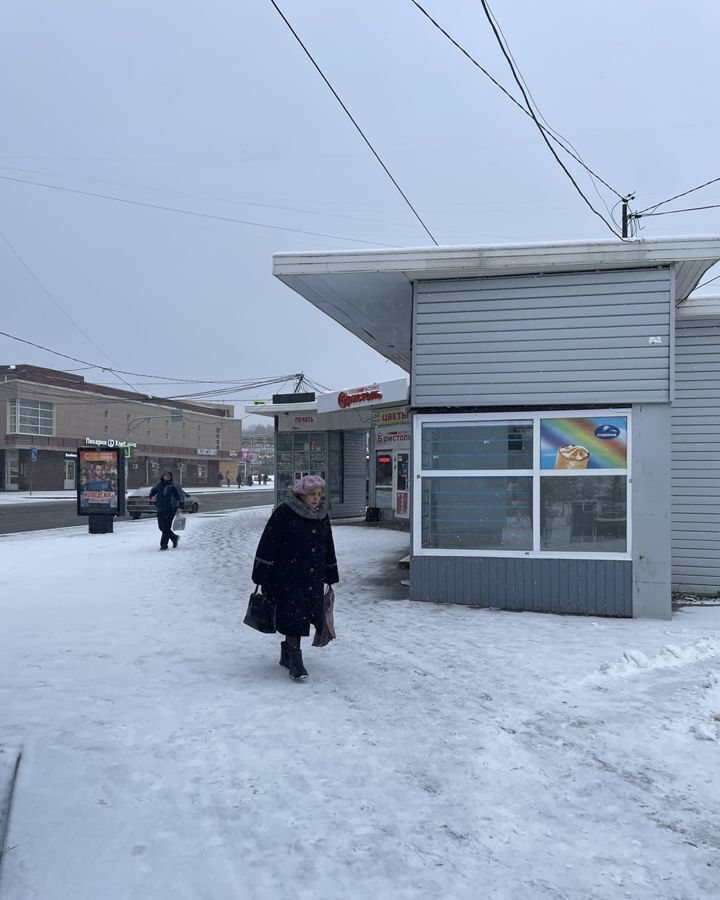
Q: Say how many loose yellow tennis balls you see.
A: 0